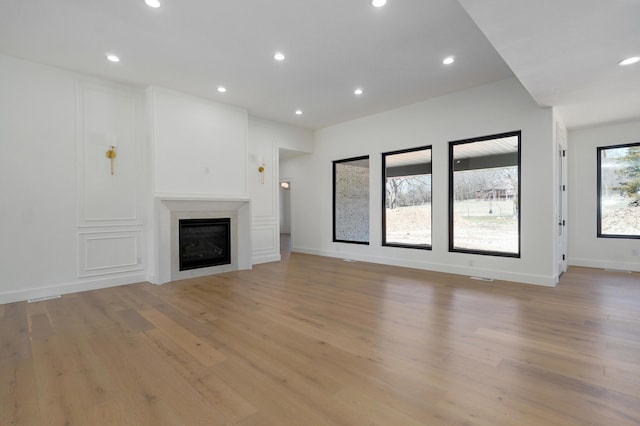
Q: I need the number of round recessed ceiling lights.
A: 9